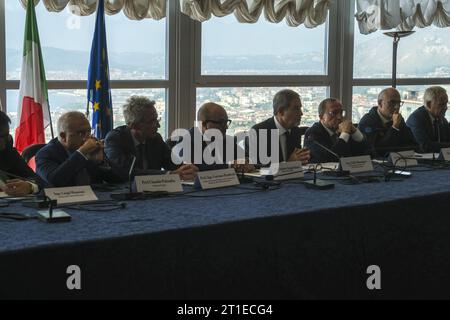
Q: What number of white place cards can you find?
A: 7